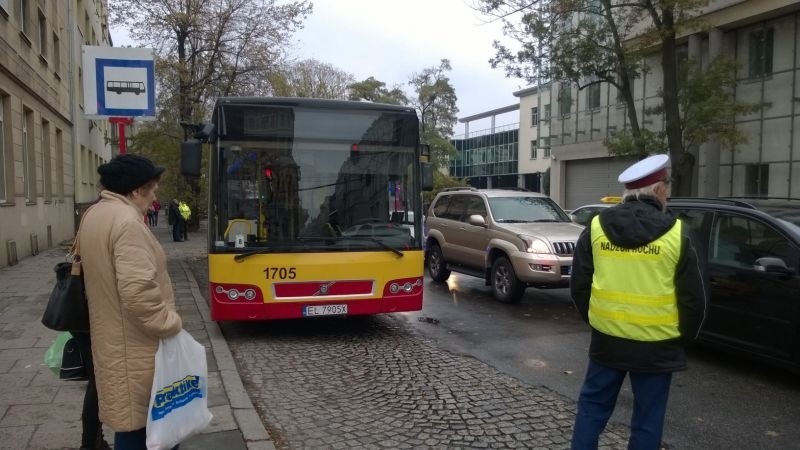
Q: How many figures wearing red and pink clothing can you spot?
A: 2